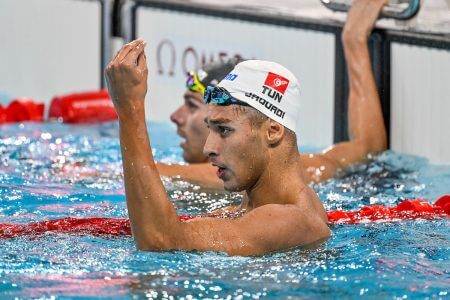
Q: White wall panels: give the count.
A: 3